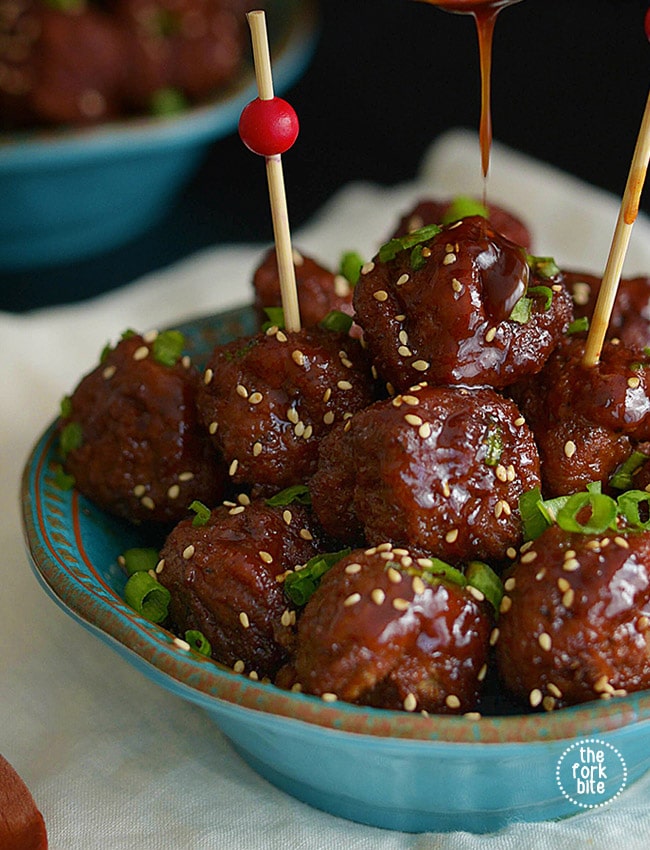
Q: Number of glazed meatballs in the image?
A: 11